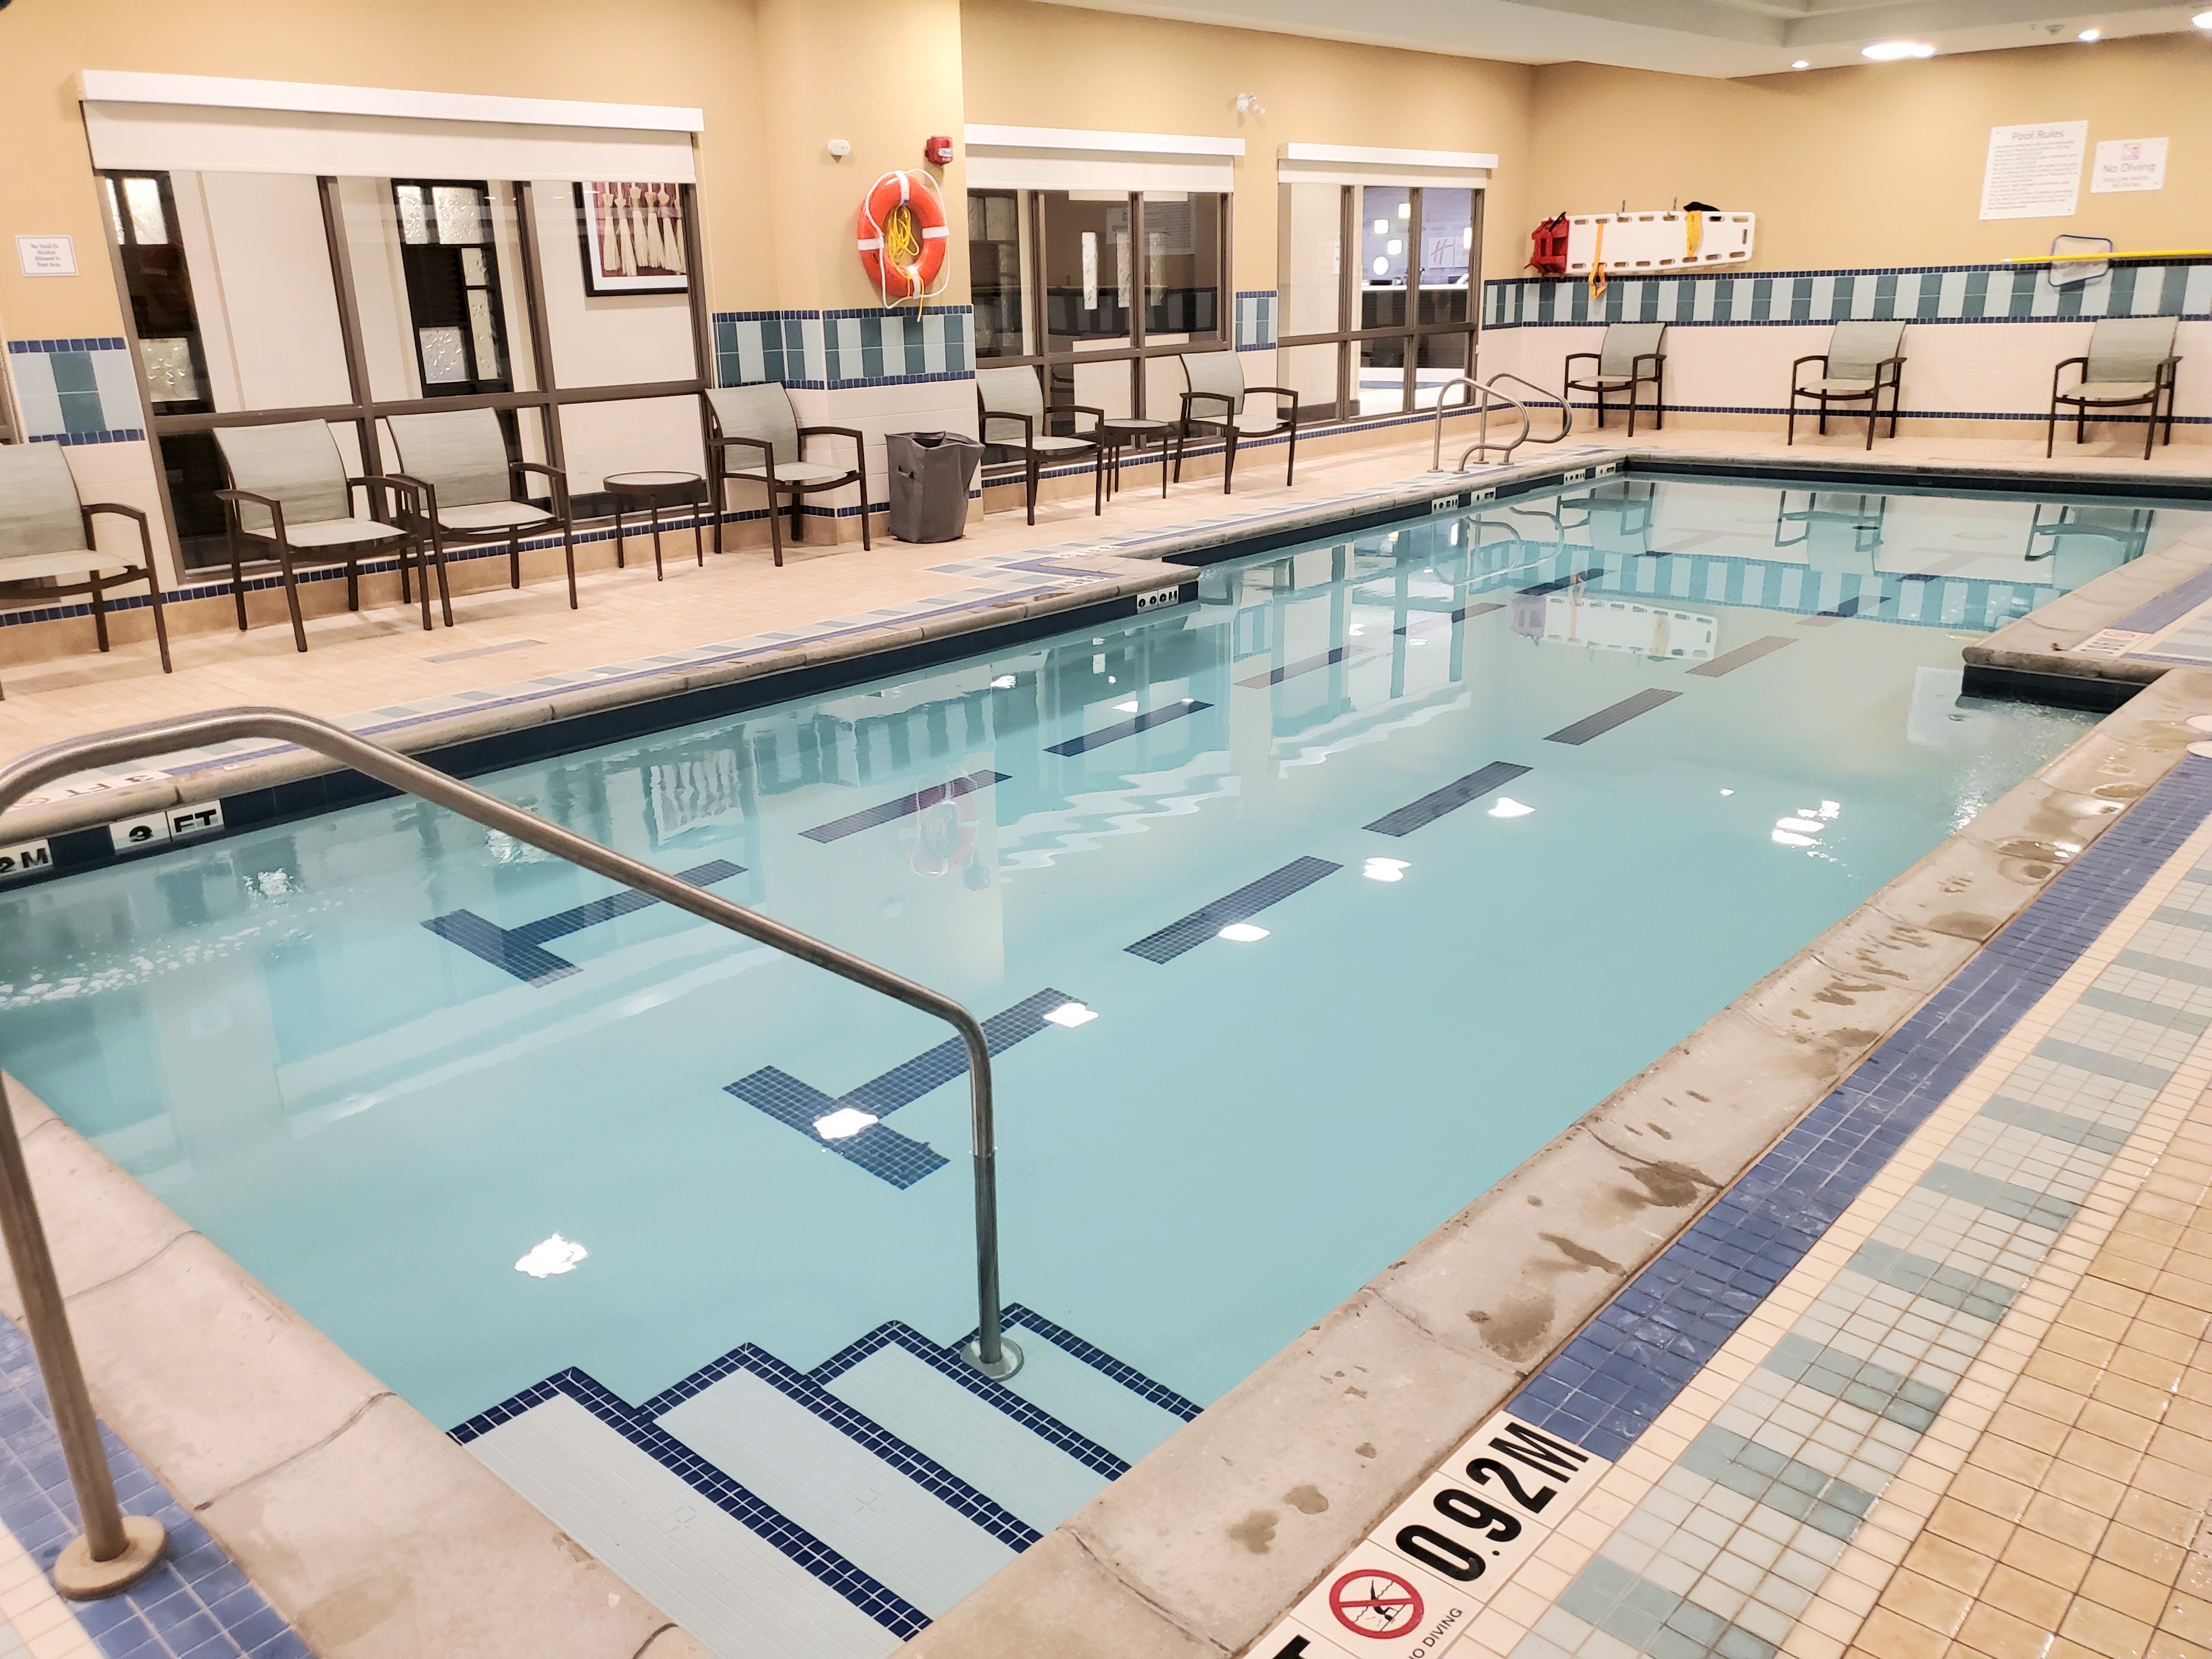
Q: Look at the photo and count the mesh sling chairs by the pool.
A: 9